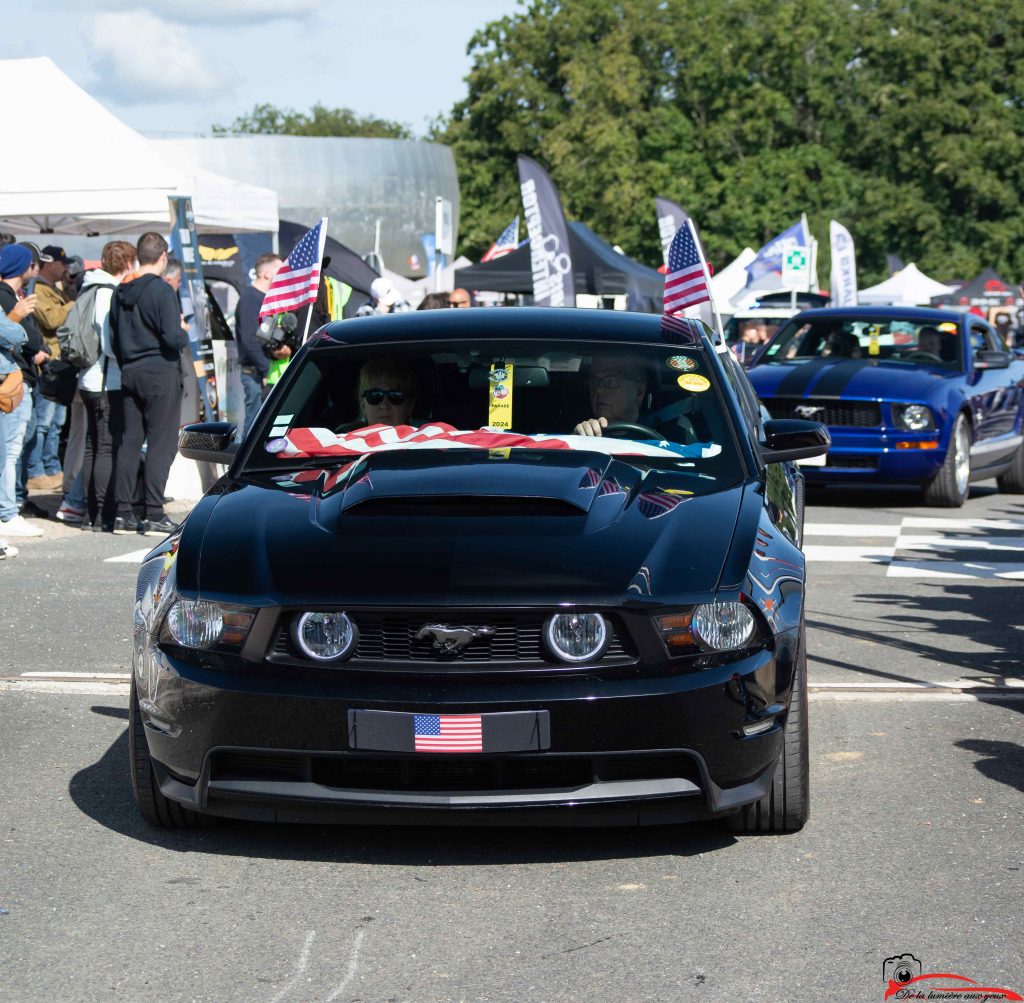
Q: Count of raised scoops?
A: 1